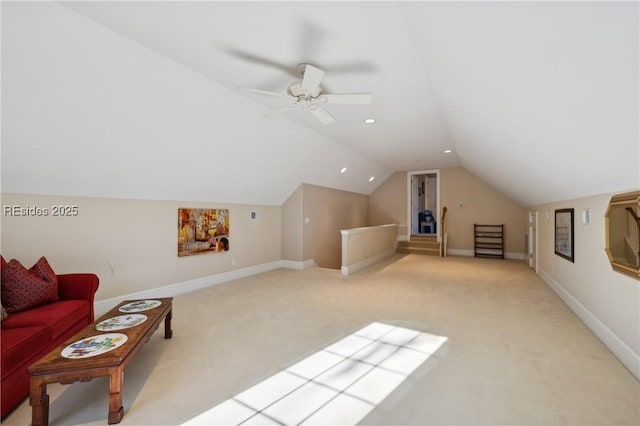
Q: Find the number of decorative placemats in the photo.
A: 3